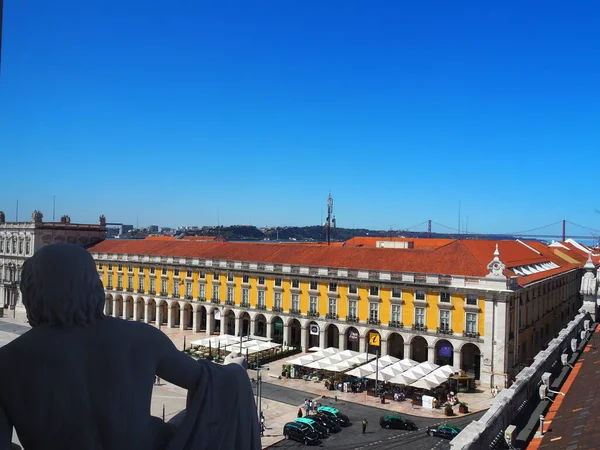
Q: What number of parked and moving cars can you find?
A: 6